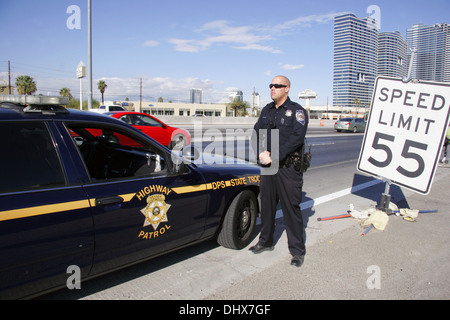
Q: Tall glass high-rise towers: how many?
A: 3